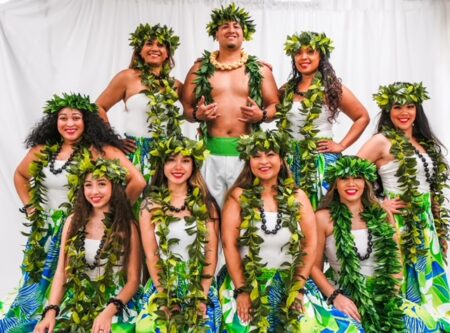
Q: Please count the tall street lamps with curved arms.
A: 0